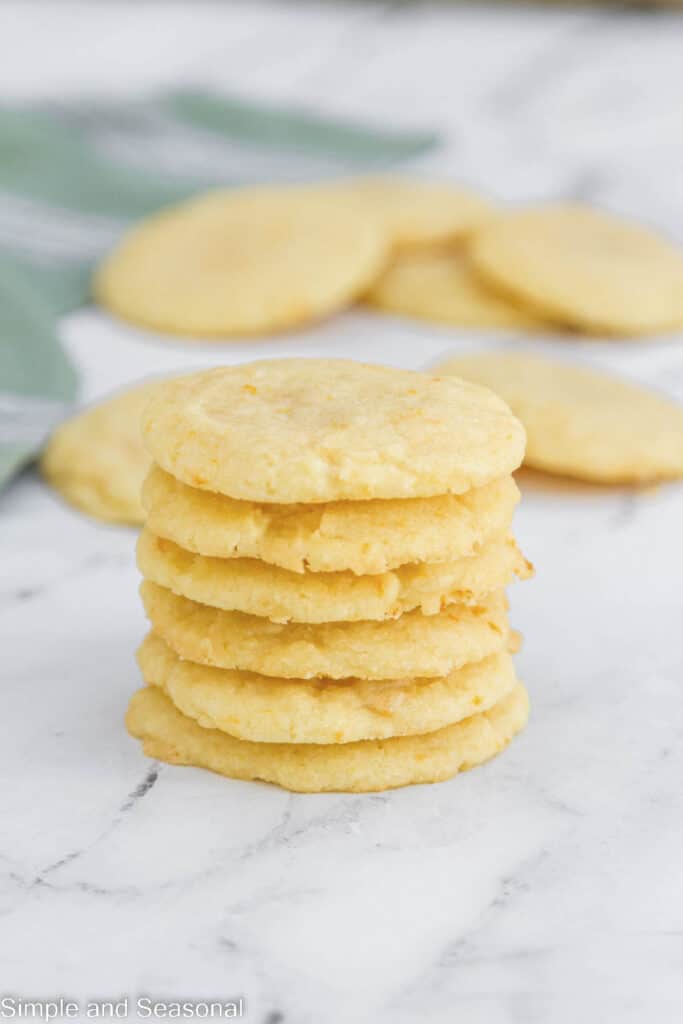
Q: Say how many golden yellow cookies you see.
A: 12